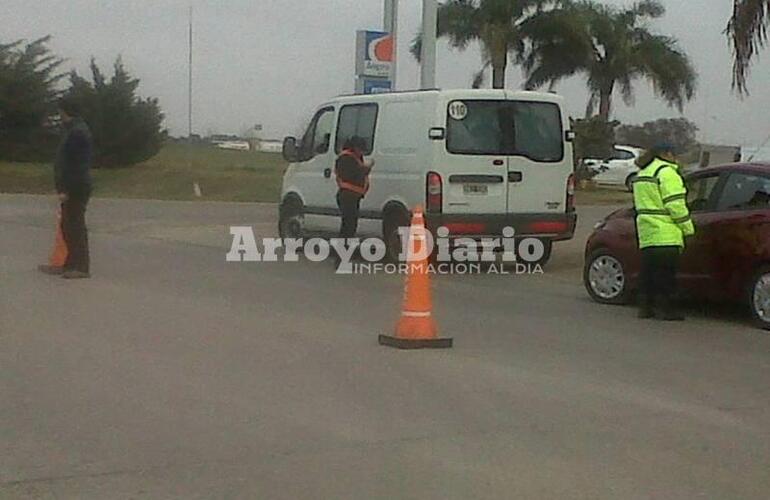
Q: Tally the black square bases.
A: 2